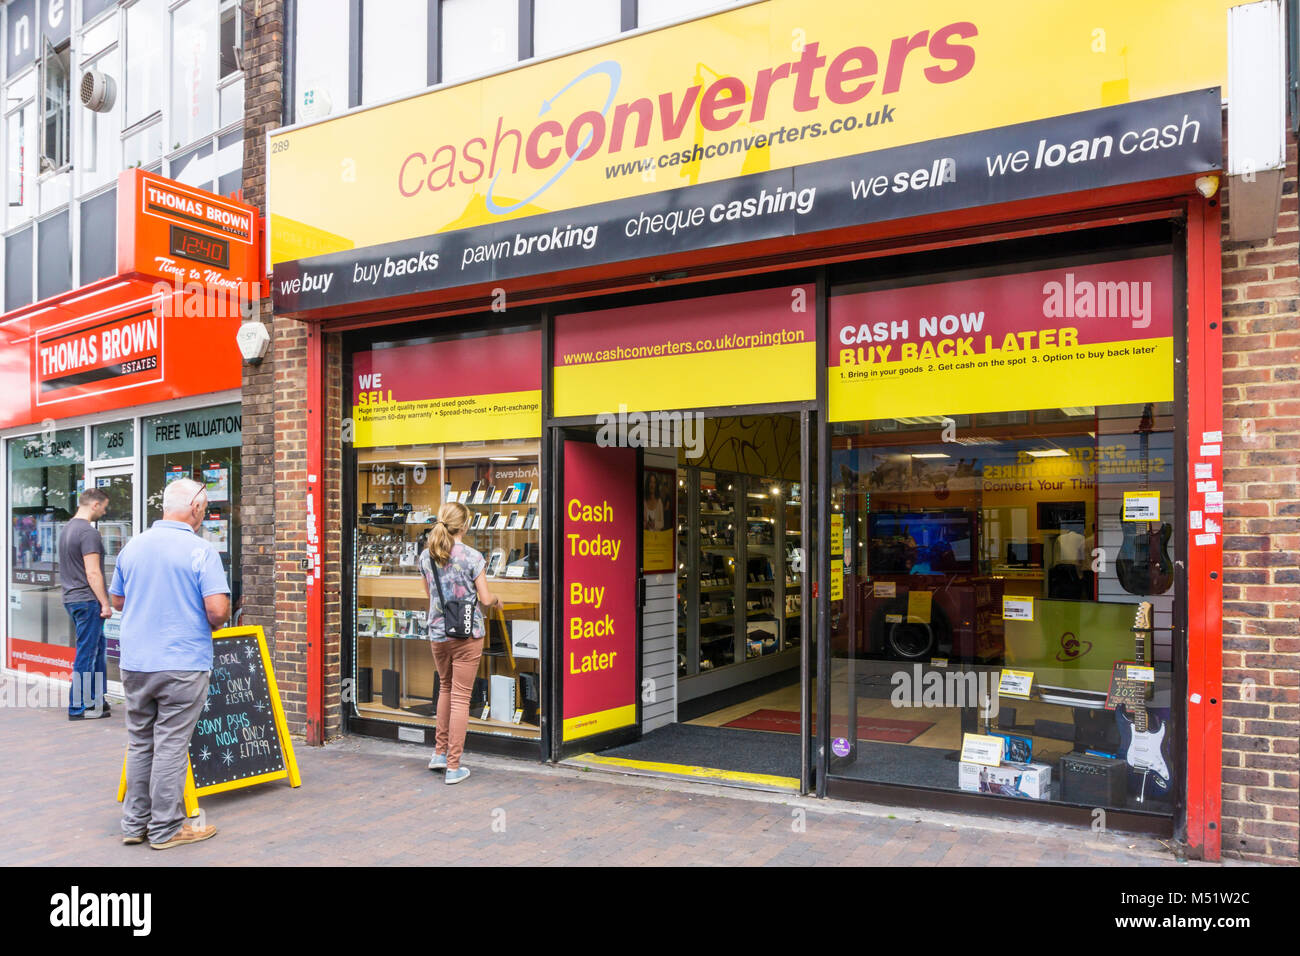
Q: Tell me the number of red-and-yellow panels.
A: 4